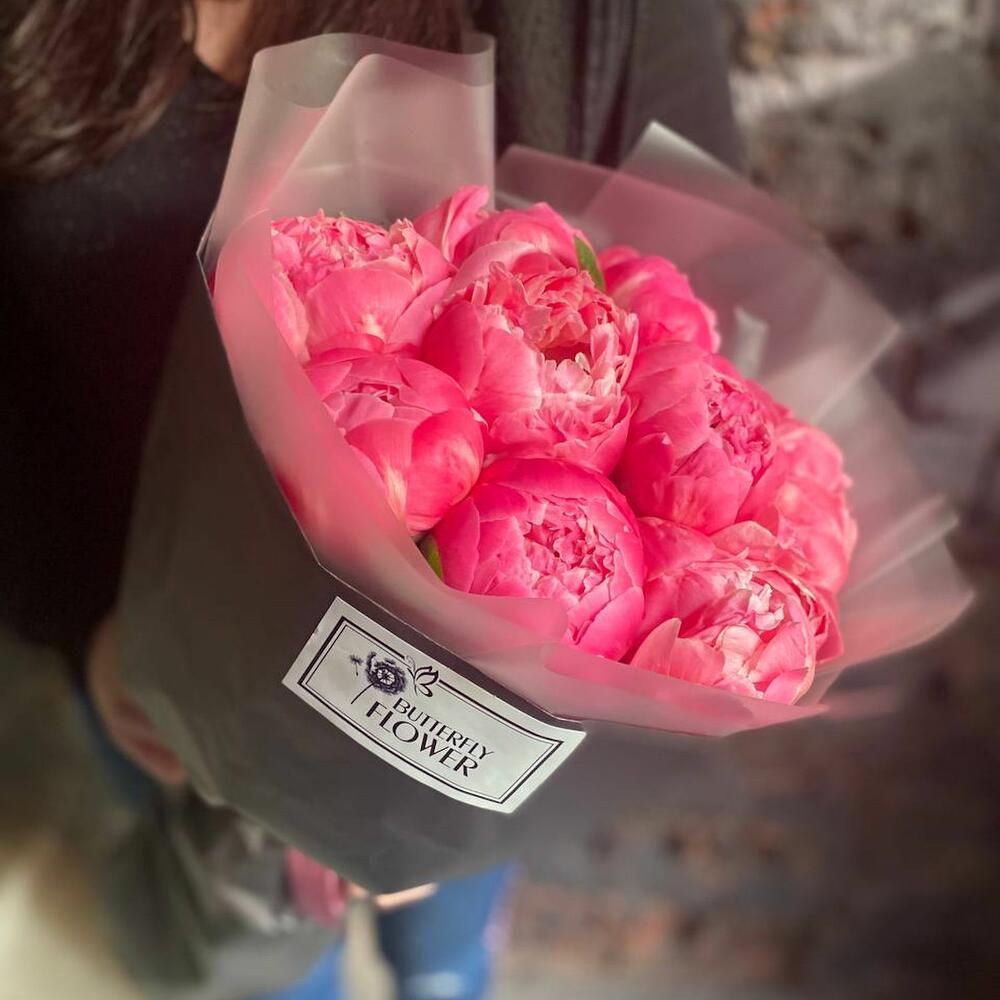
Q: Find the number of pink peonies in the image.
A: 9